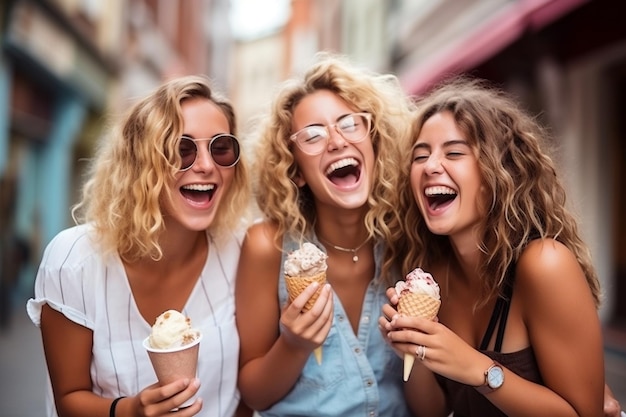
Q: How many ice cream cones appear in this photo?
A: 2